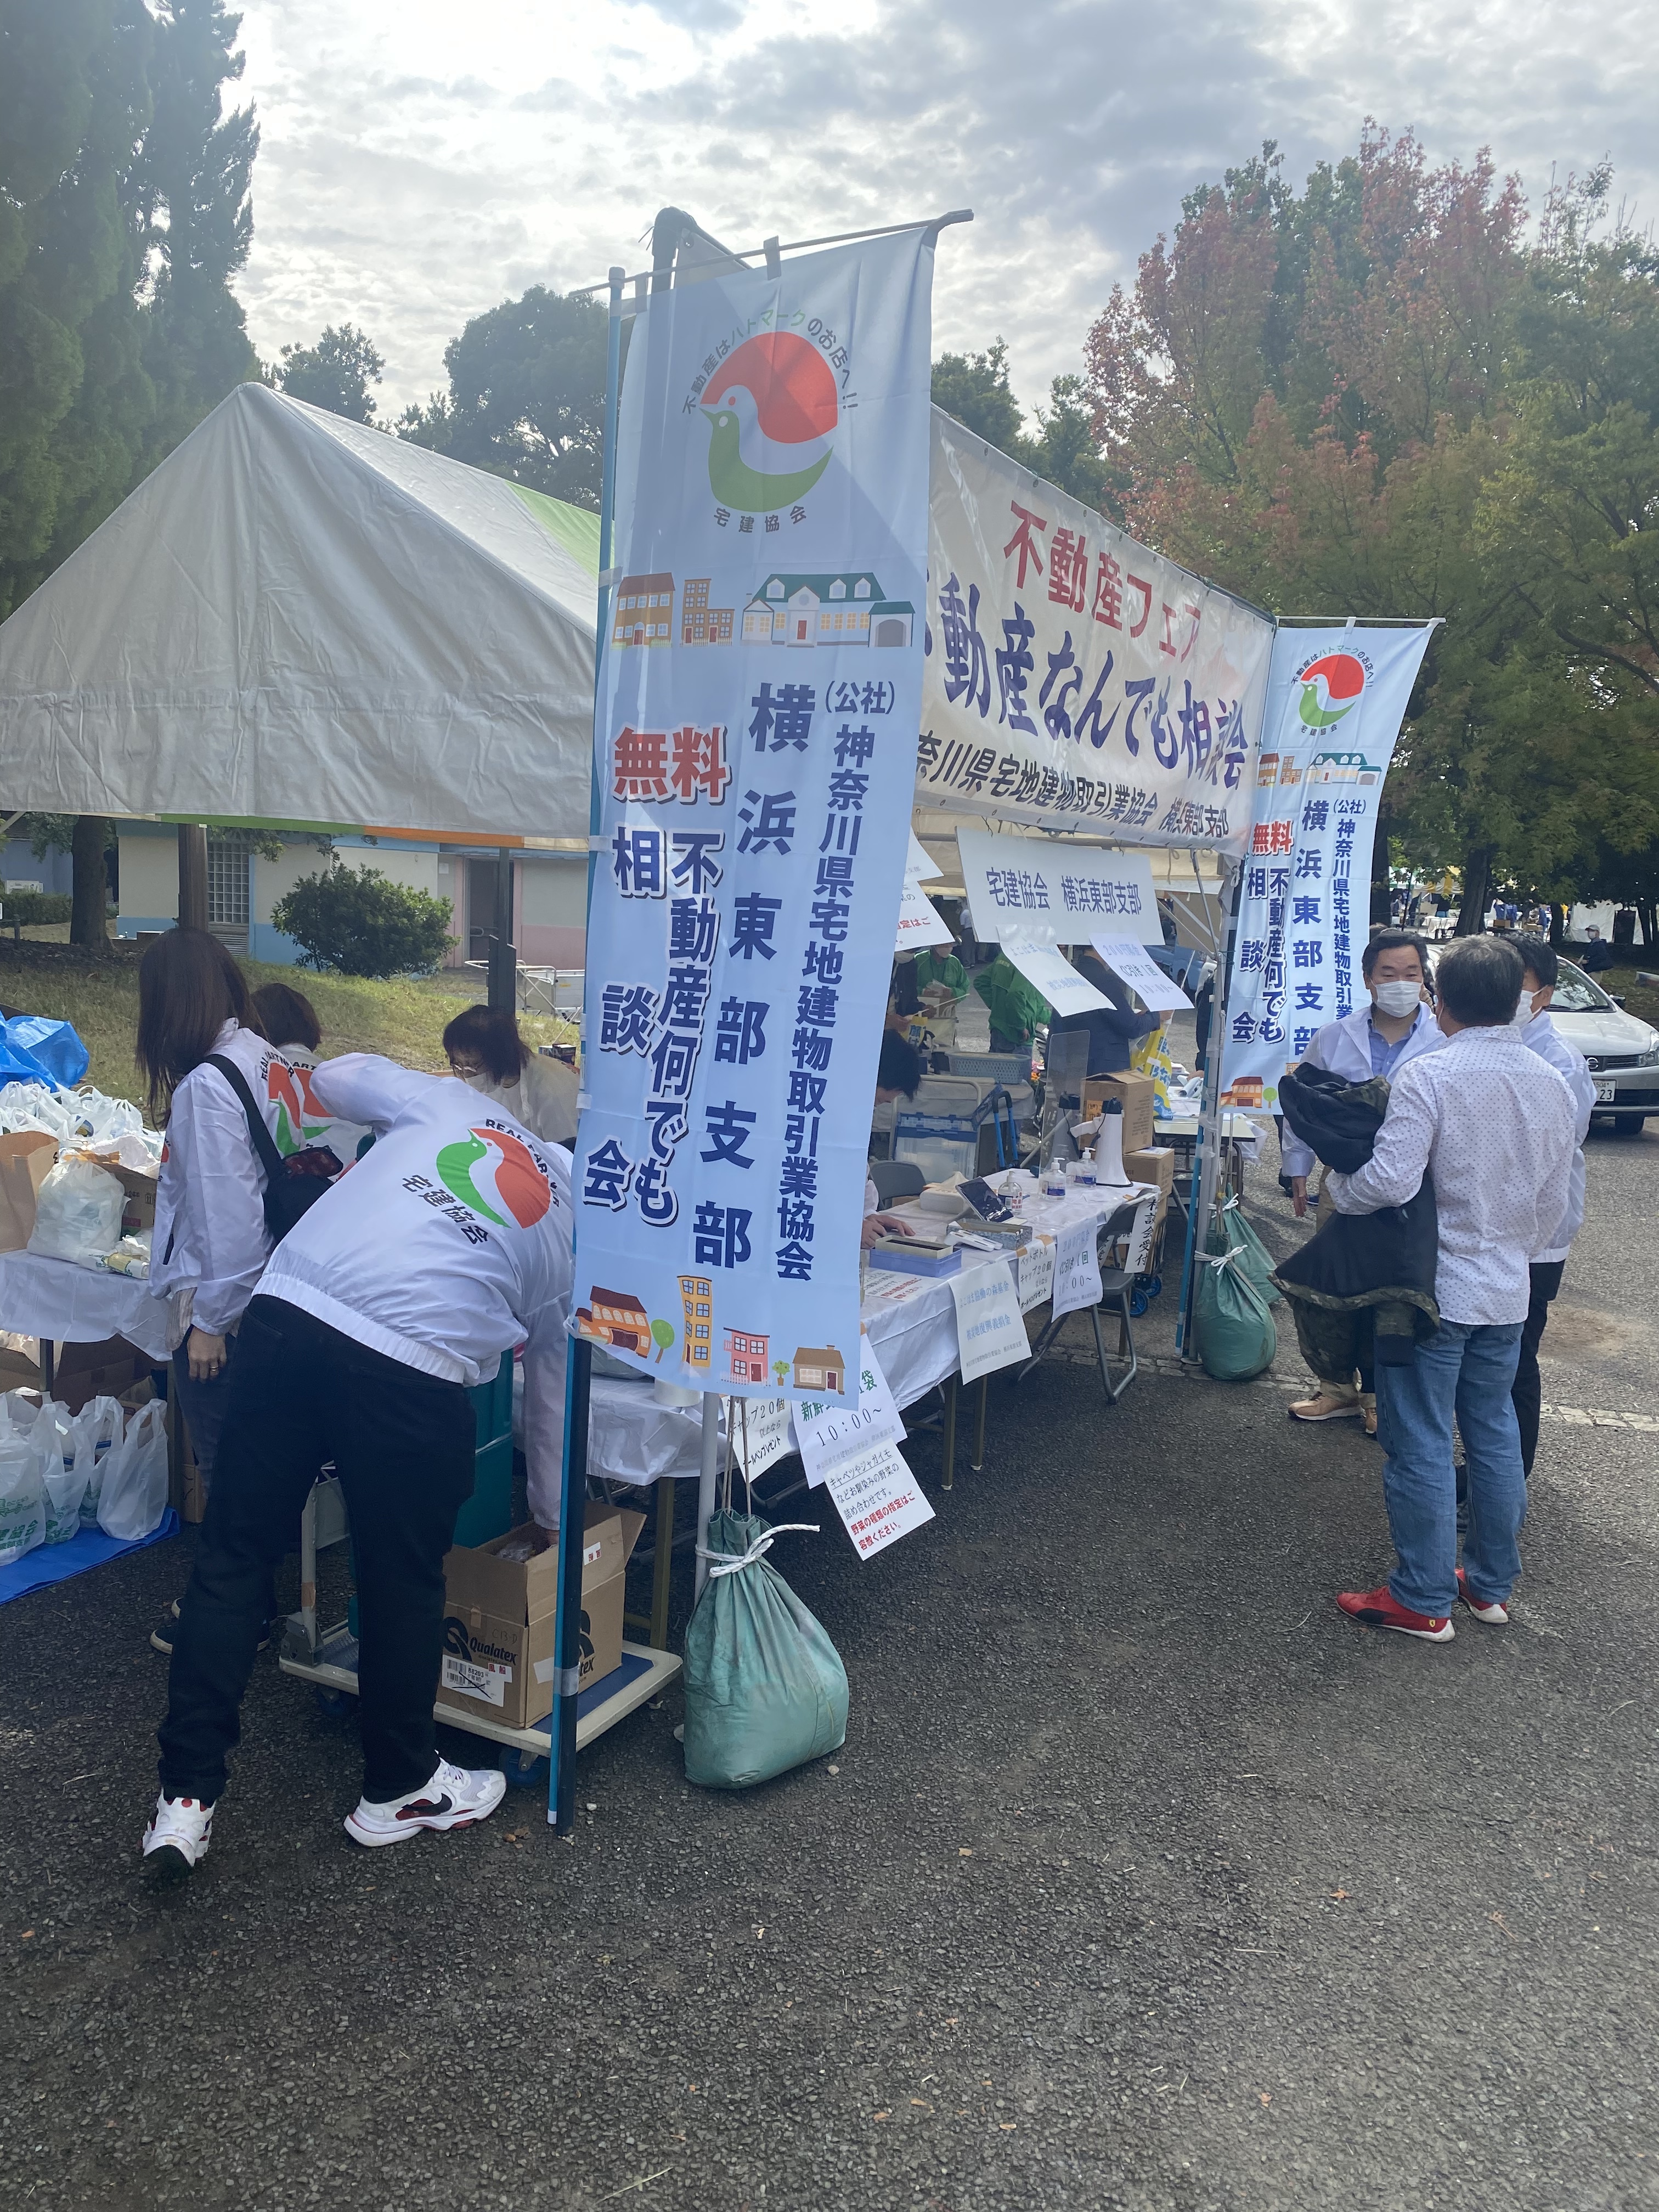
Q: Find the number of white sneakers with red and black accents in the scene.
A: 2